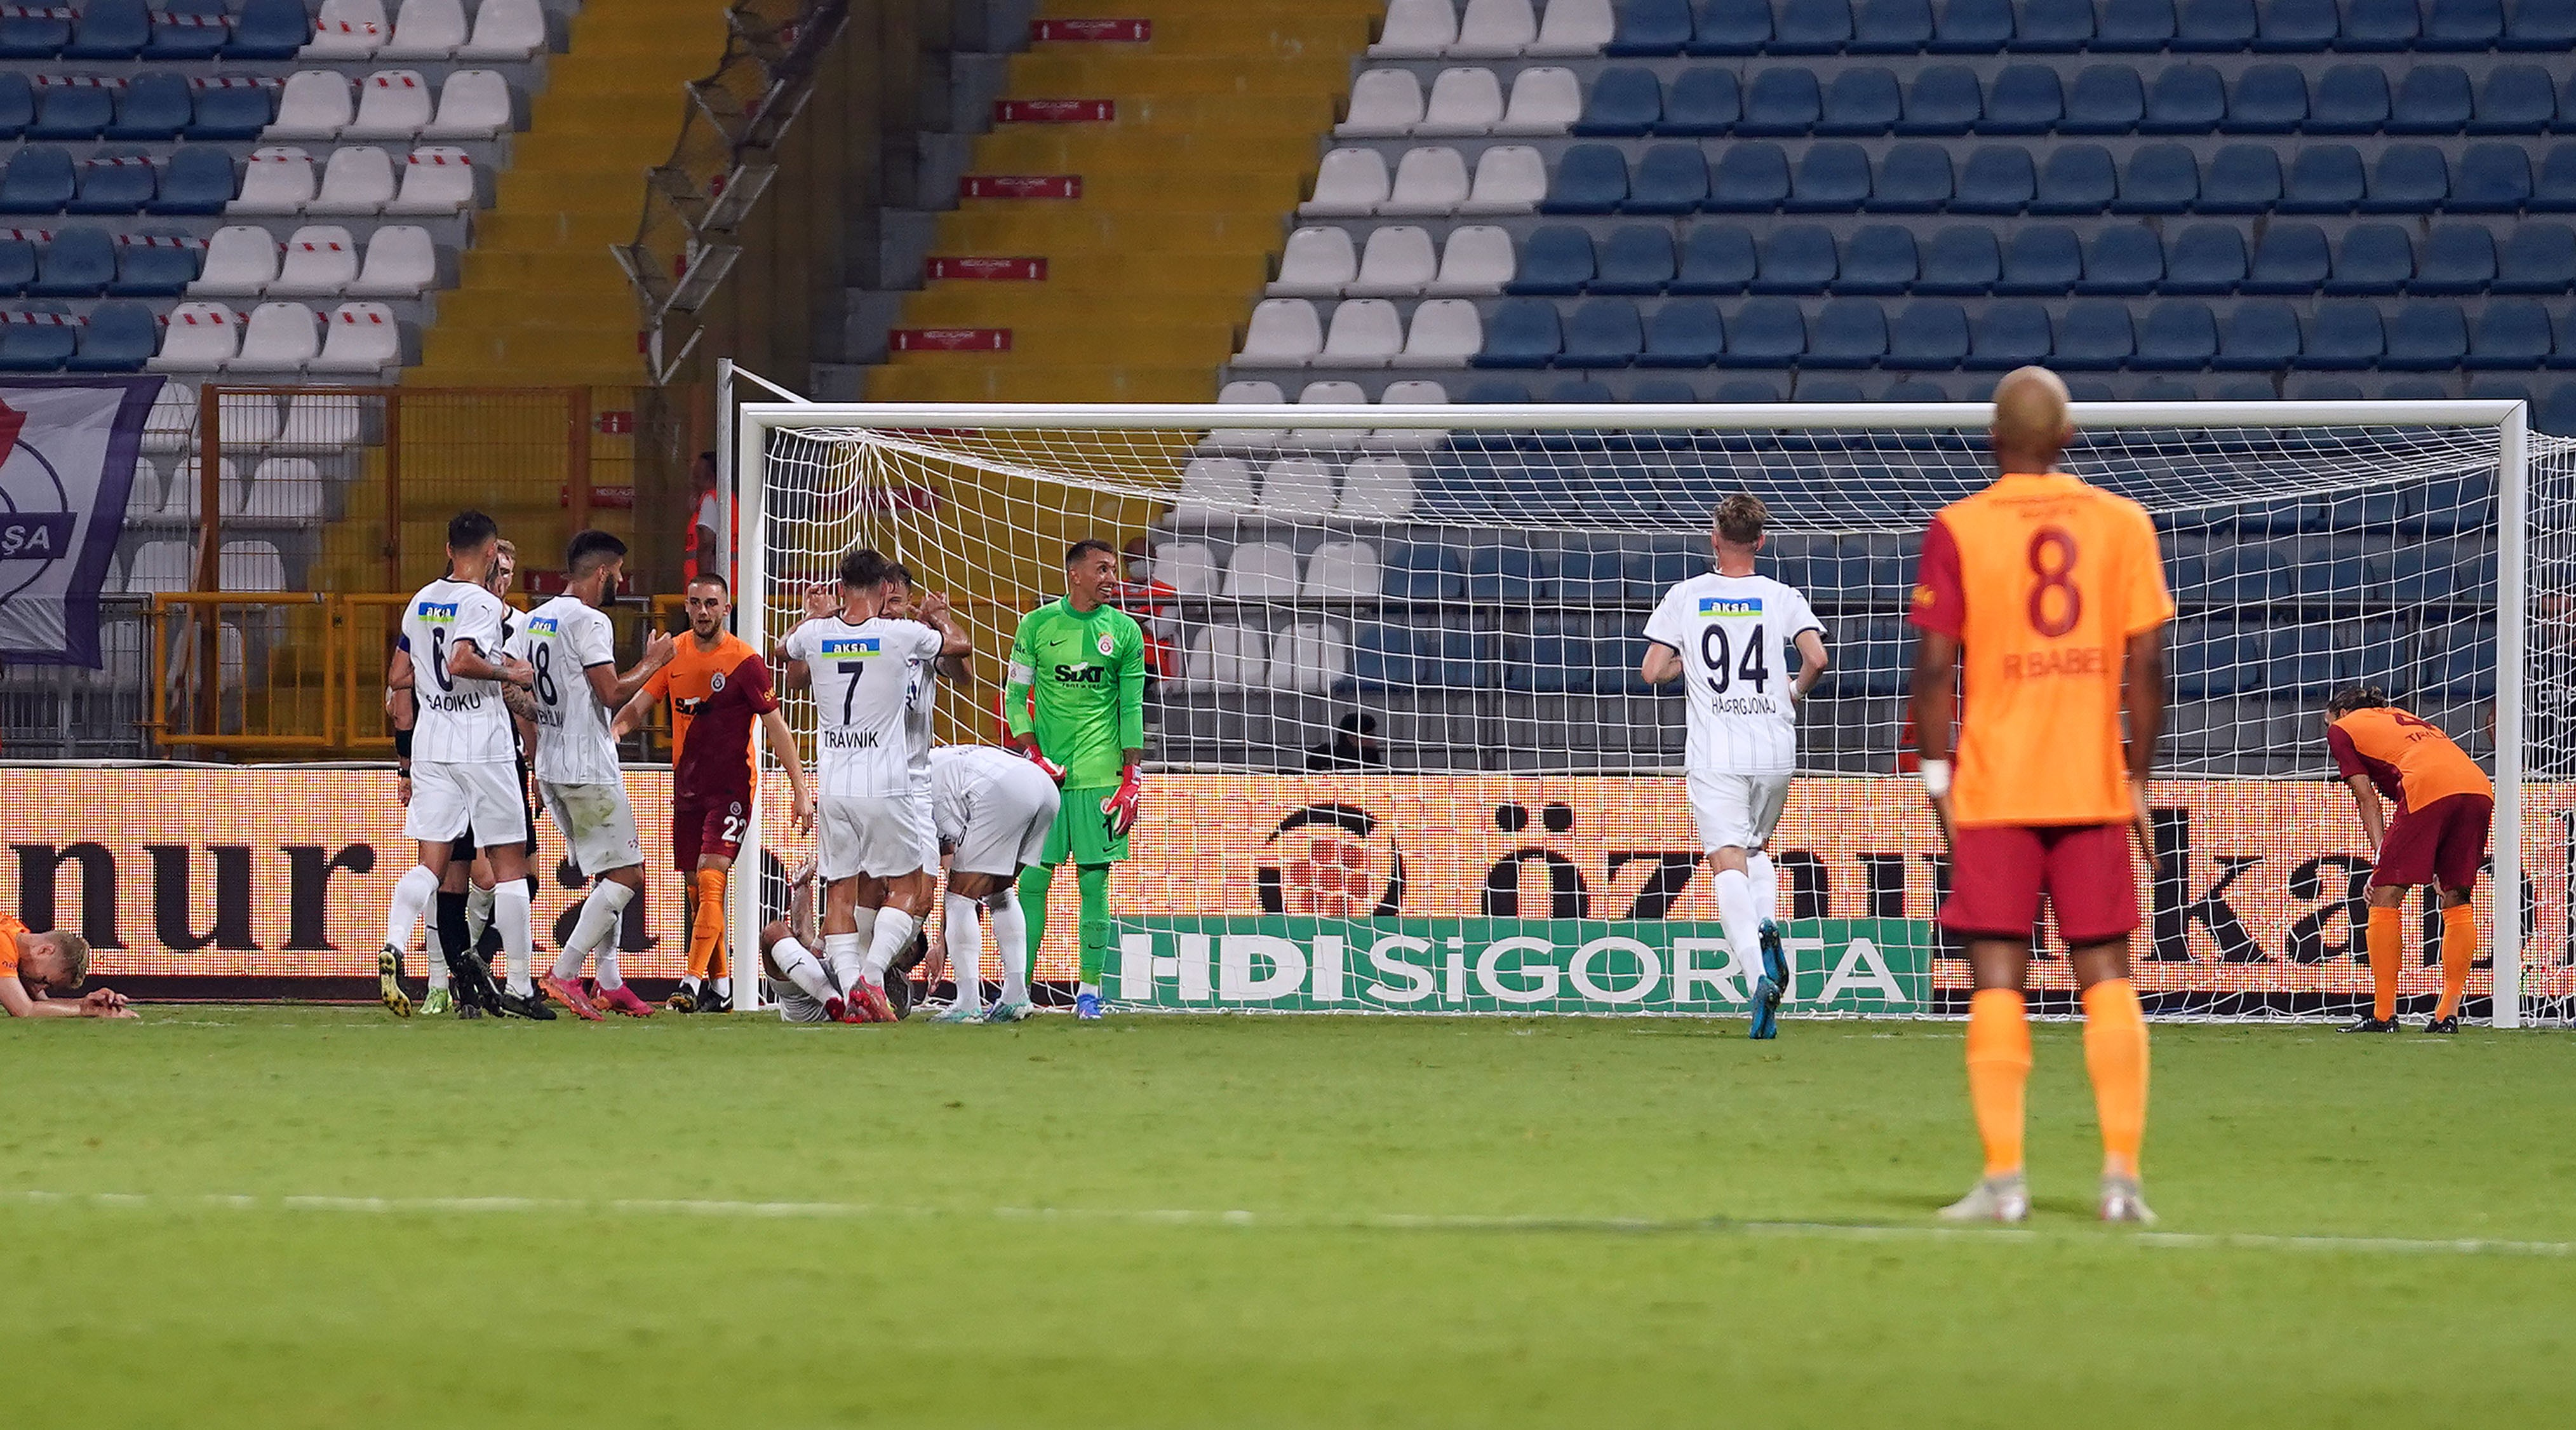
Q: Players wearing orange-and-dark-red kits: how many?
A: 4